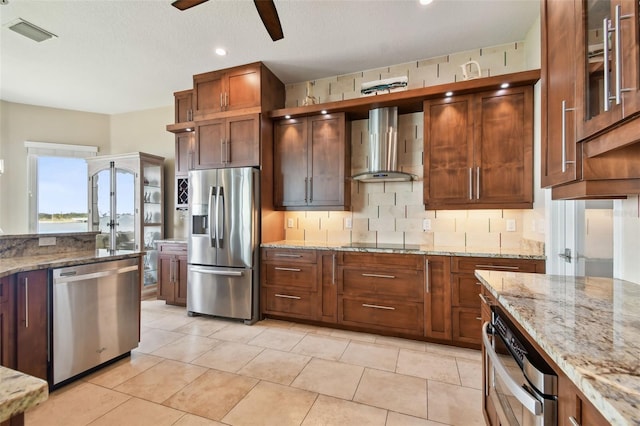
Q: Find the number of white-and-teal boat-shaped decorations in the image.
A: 1